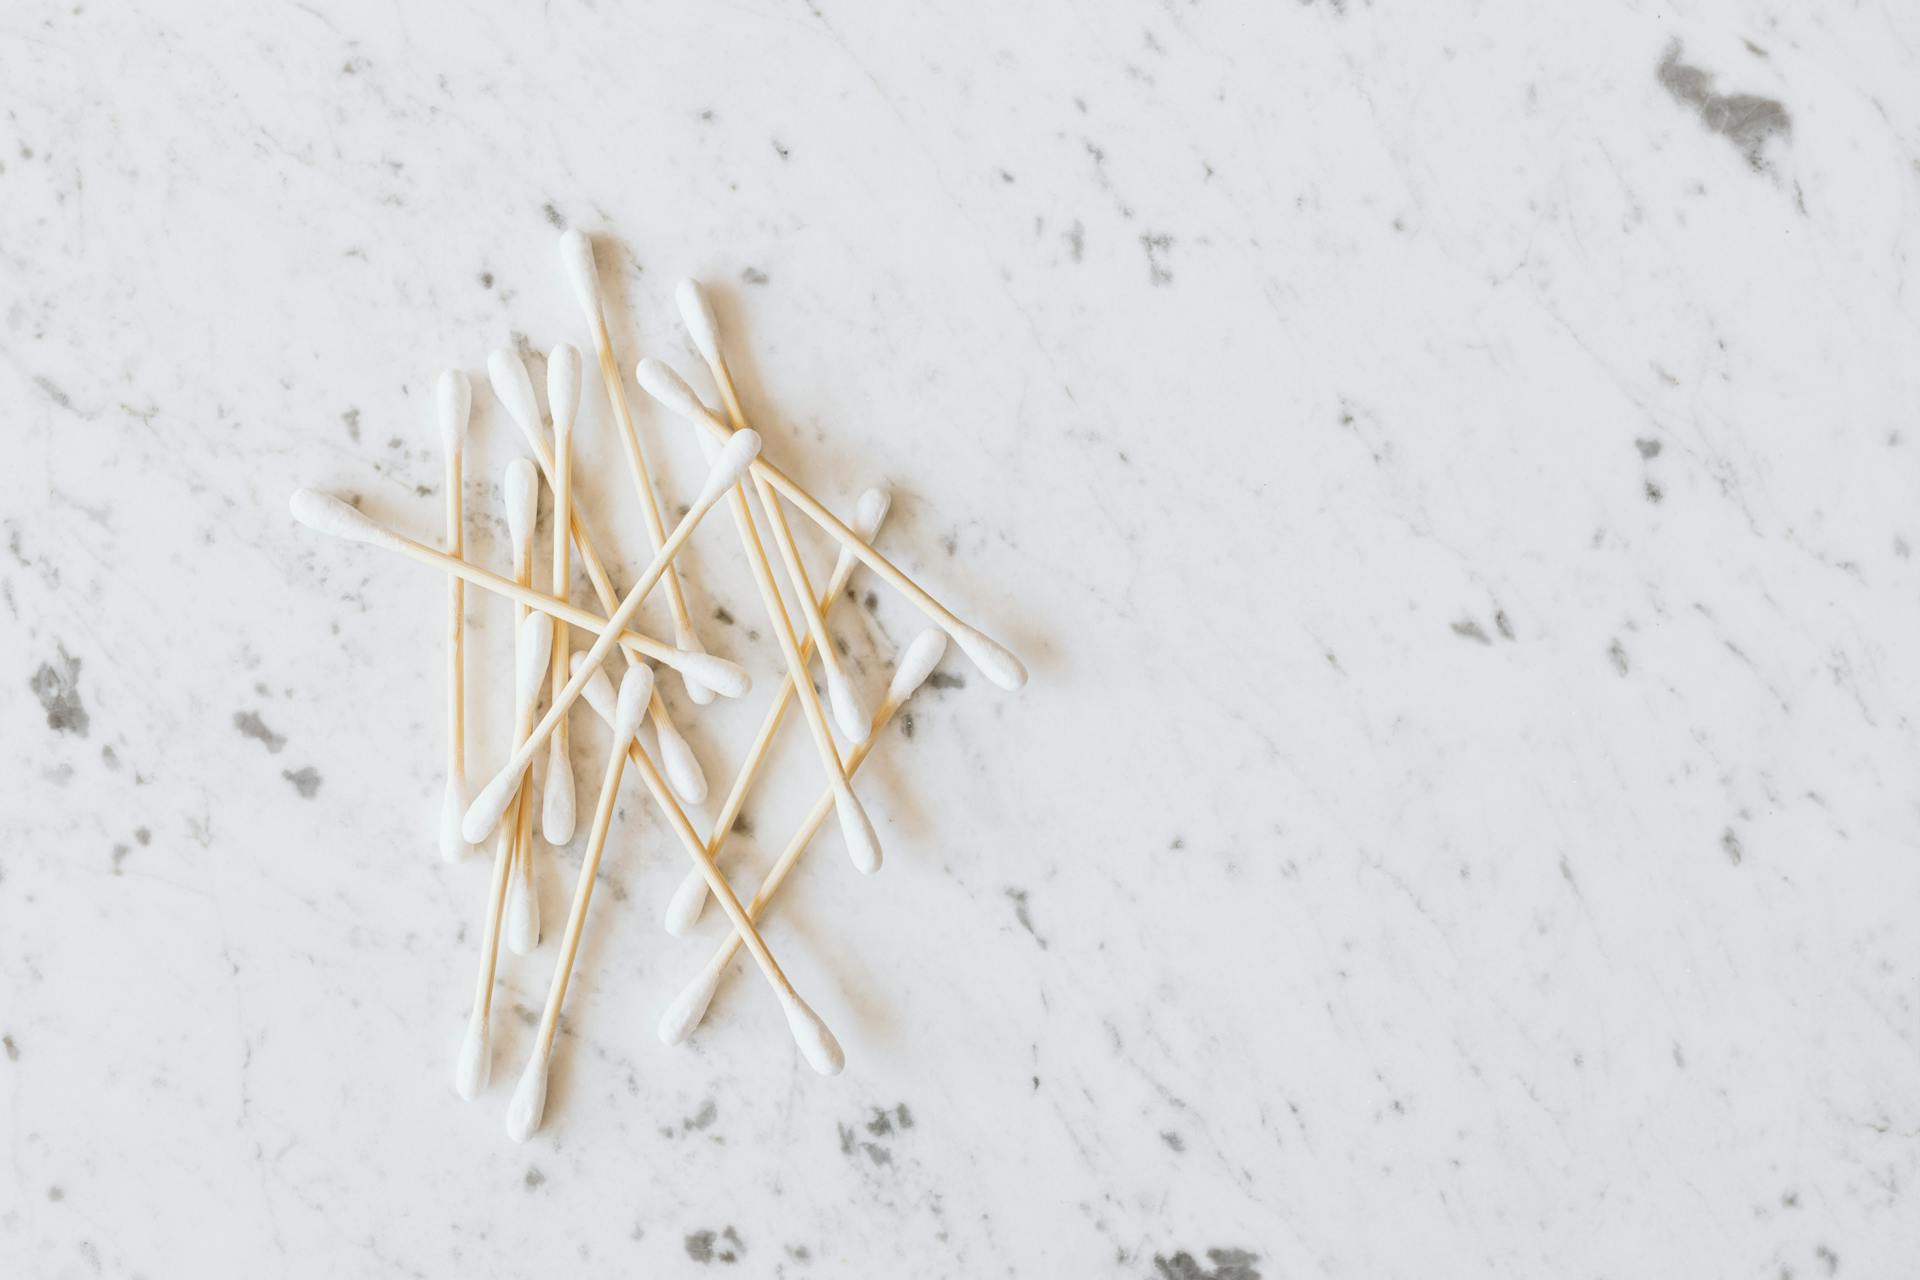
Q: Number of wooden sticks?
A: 15